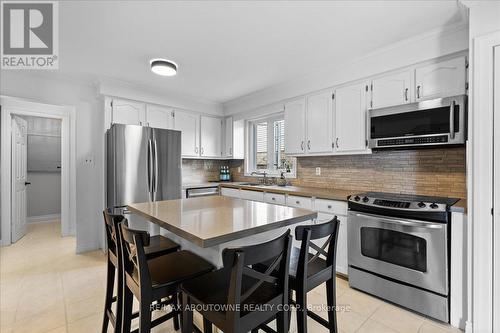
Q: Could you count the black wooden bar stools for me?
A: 4